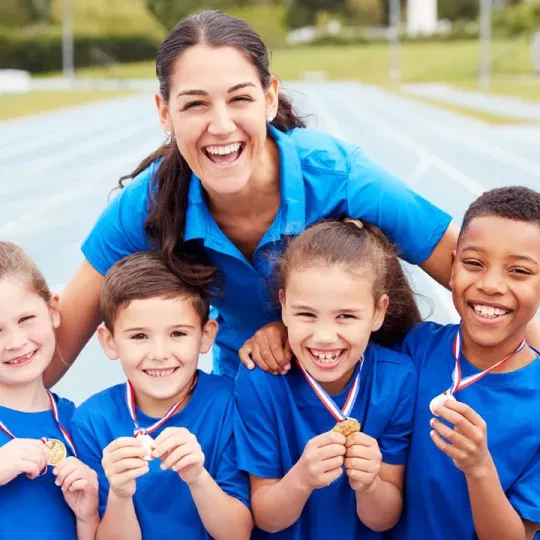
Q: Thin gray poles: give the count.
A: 3